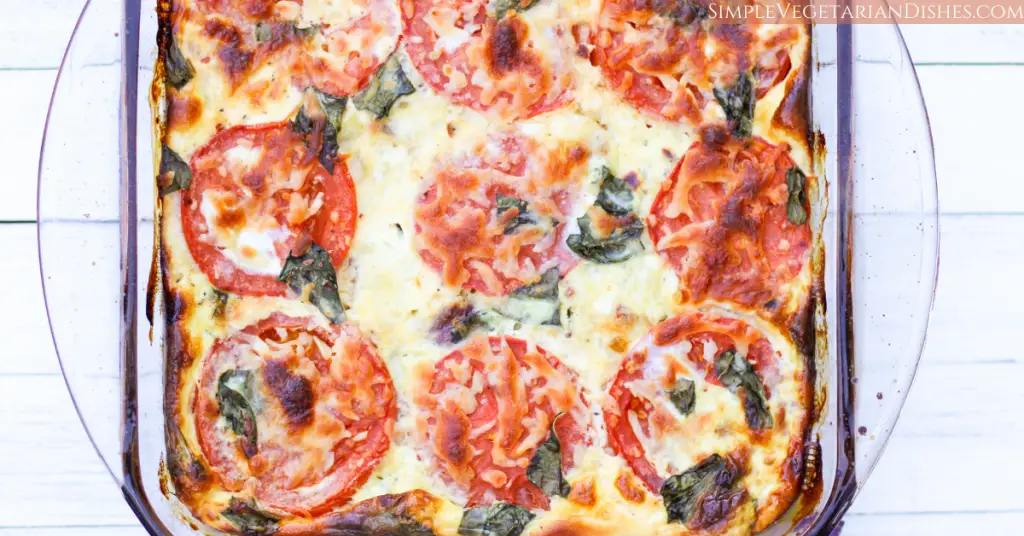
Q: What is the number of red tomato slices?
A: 9